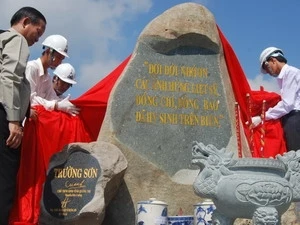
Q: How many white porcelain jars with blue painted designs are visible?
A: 2